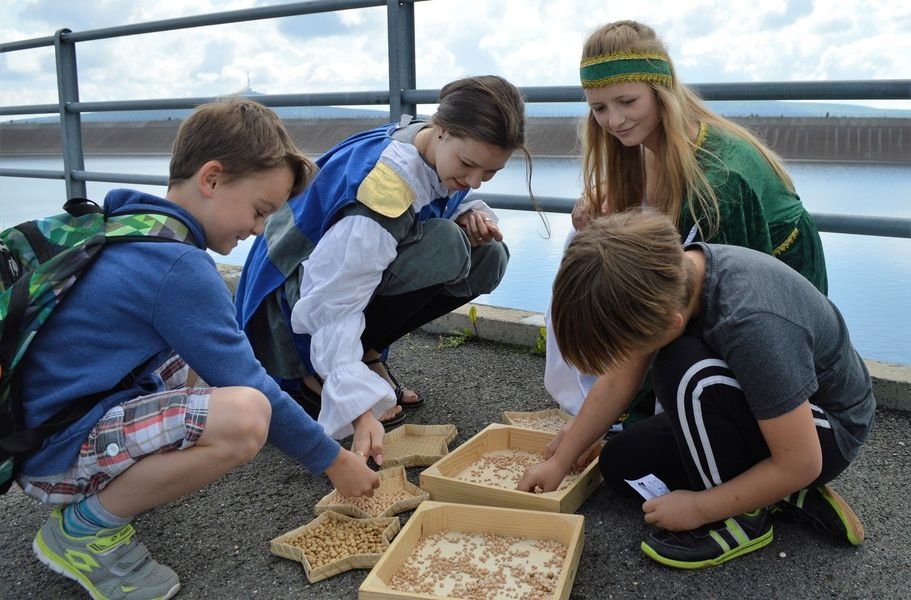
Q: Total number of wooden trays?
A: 2